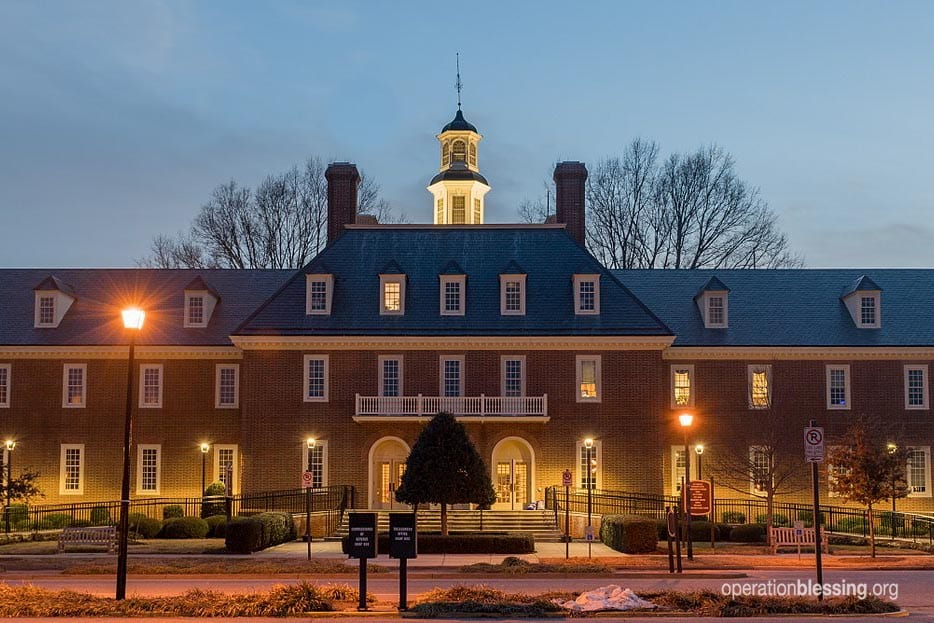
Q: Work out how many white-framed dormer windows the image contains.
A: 9